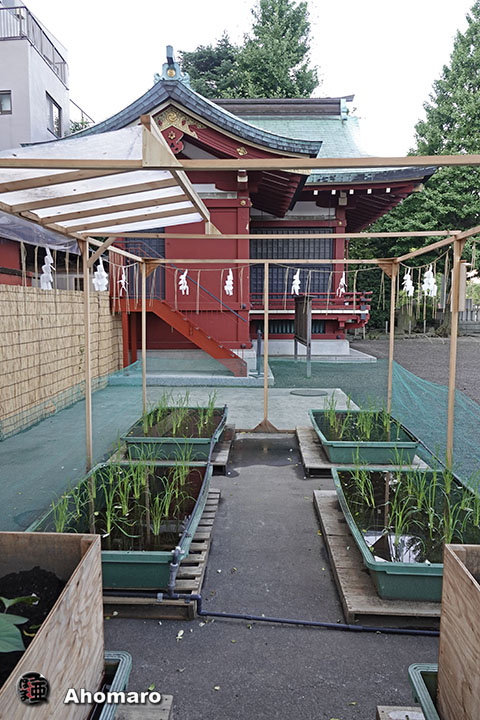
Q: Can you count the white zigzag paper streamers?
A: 9